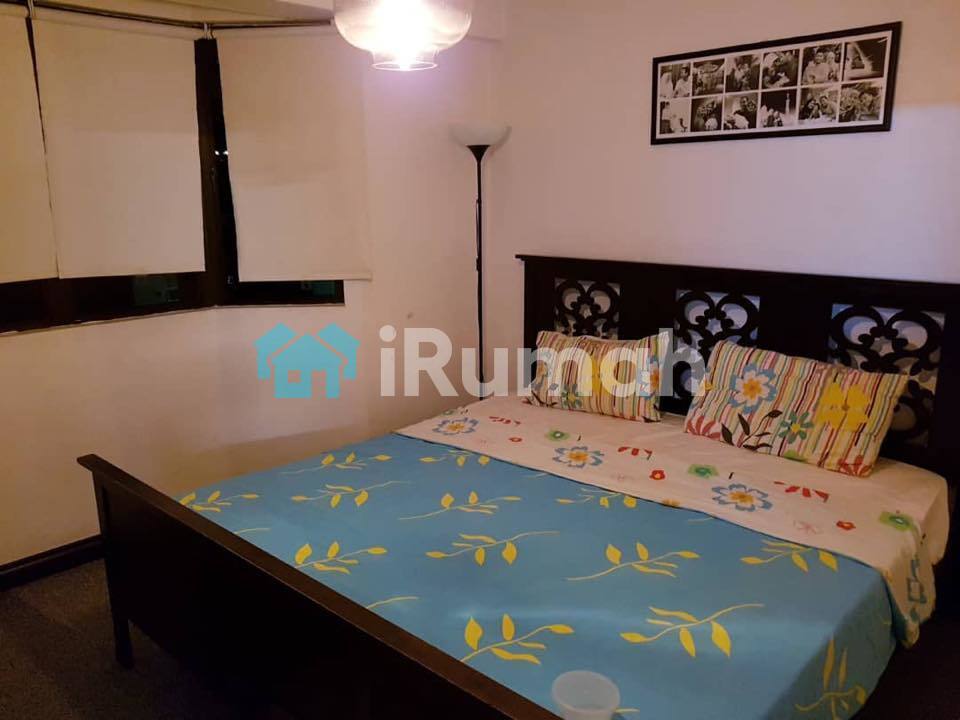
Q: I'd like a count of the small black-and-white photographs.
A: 12